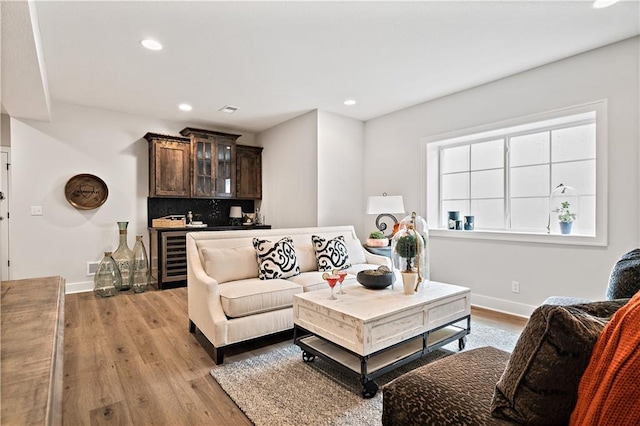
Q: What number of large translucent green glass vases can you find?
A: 3